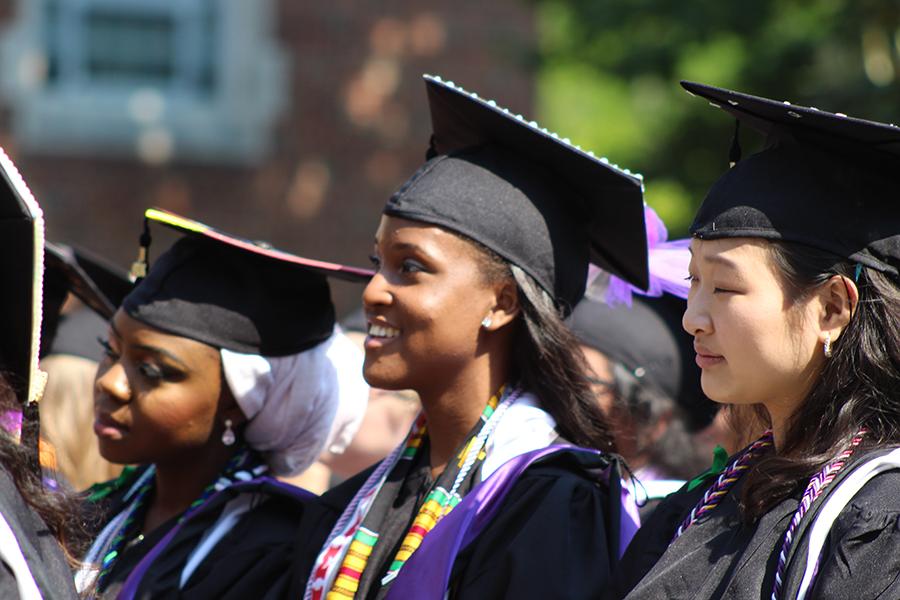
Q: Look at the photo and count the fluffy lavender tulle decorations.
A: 1